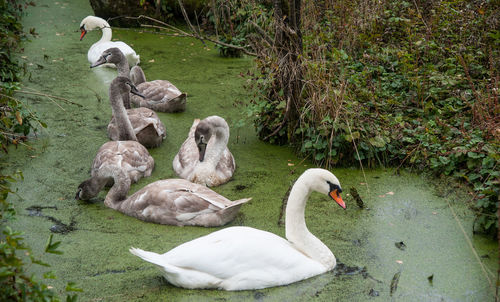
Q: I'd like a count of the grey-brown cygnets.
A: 5